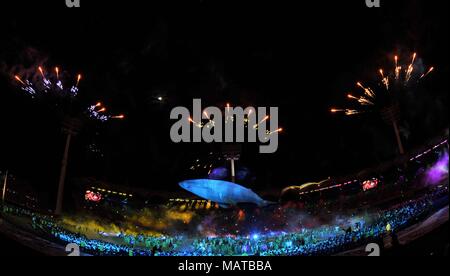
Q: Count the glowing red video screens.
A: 2